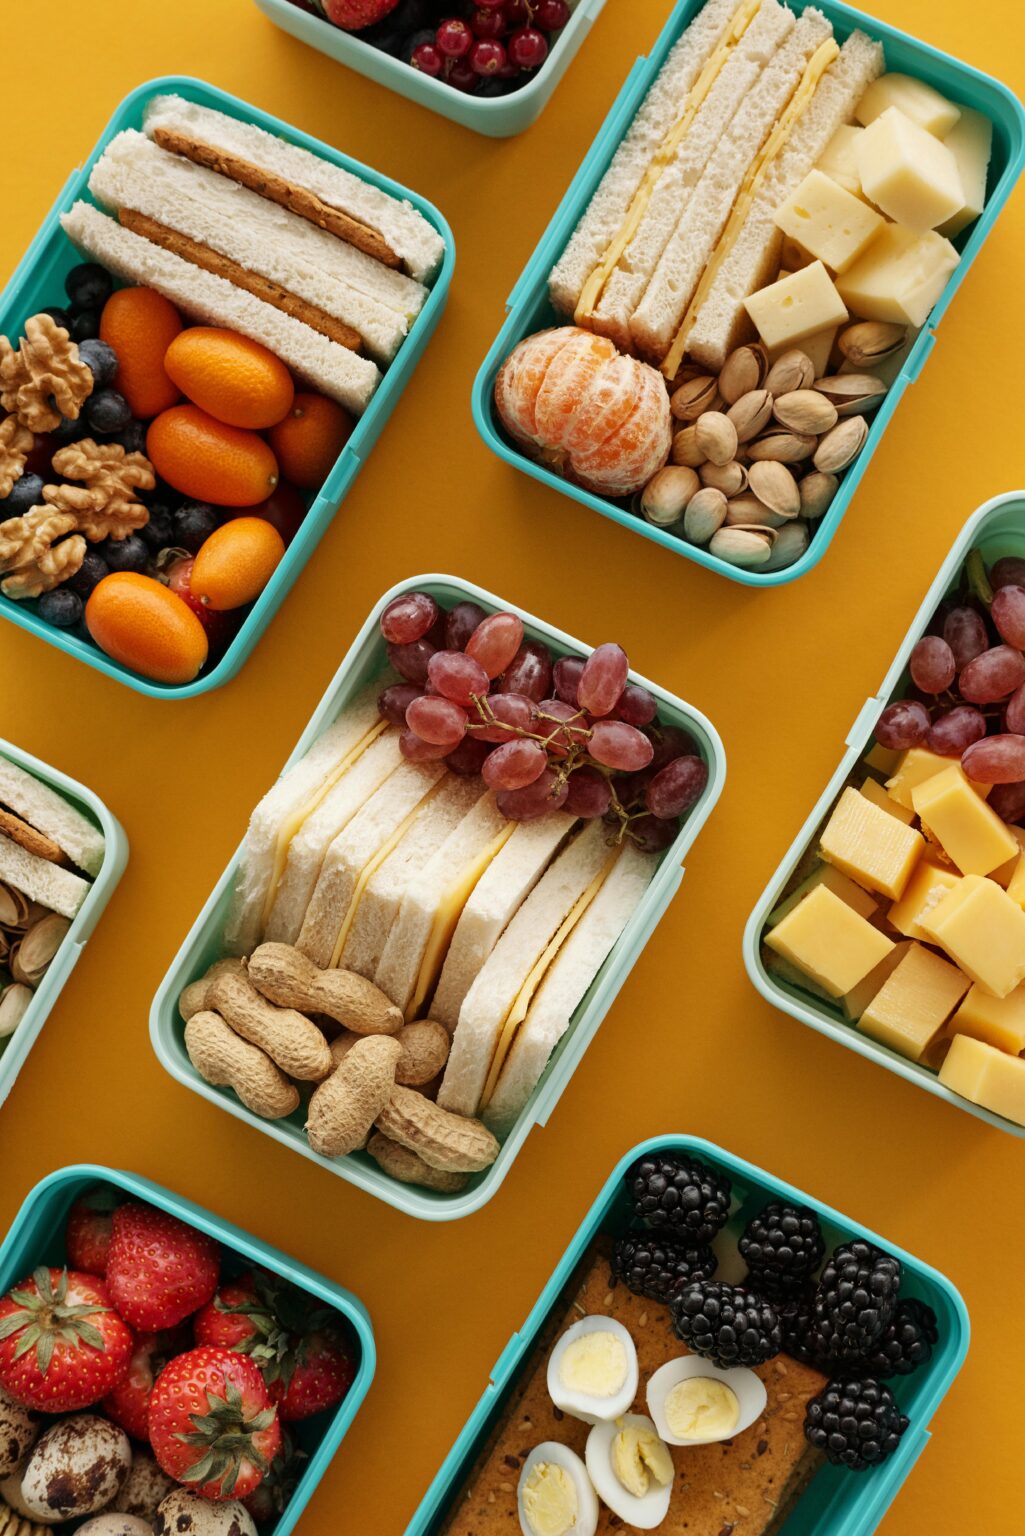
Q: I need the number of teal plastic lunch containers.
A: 4